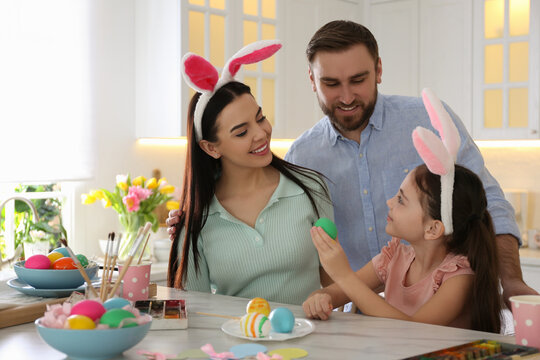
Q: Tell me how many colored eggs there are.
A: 13